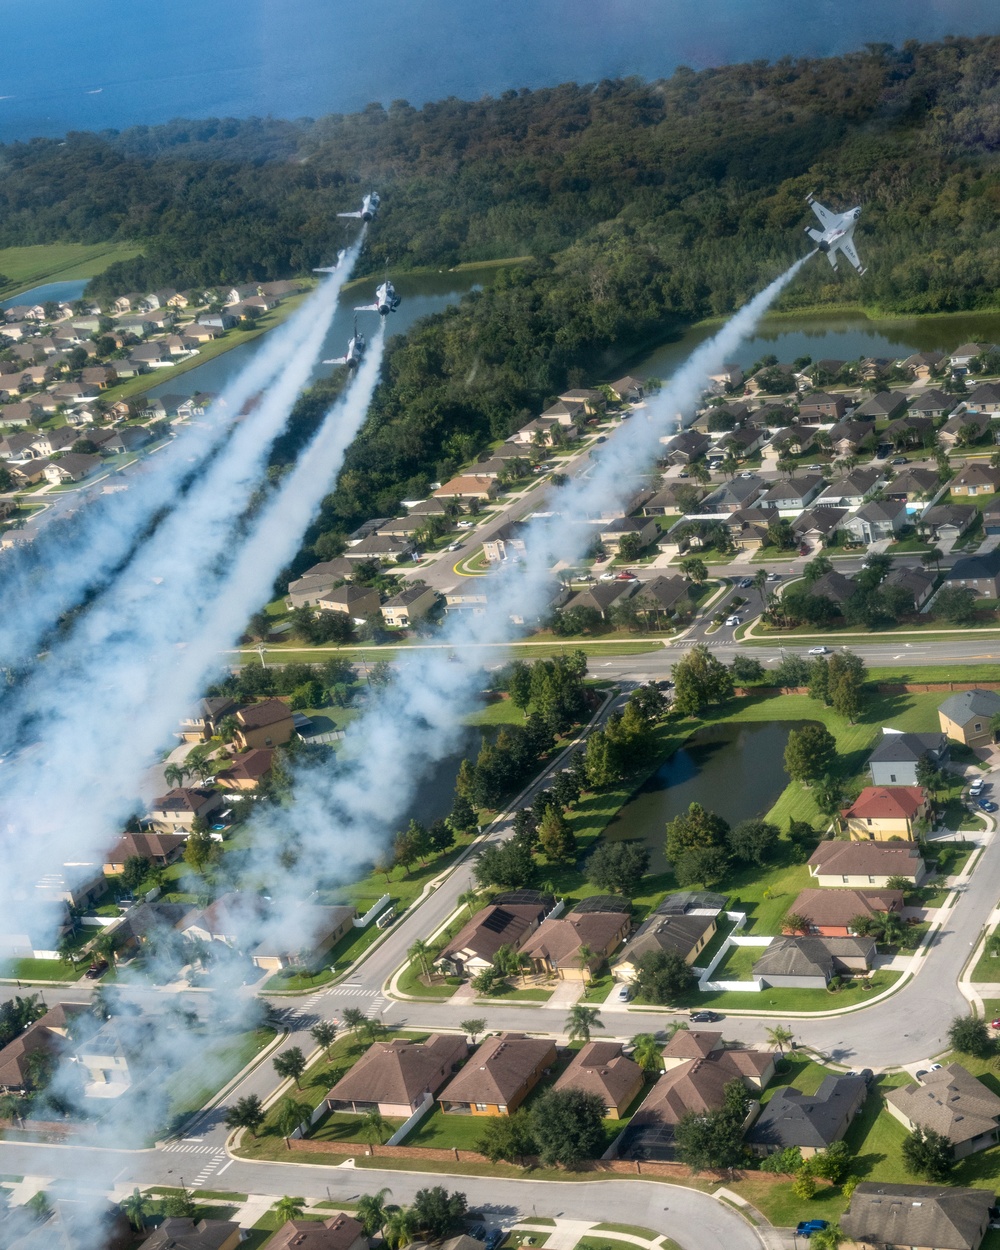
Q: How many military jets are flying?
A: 5